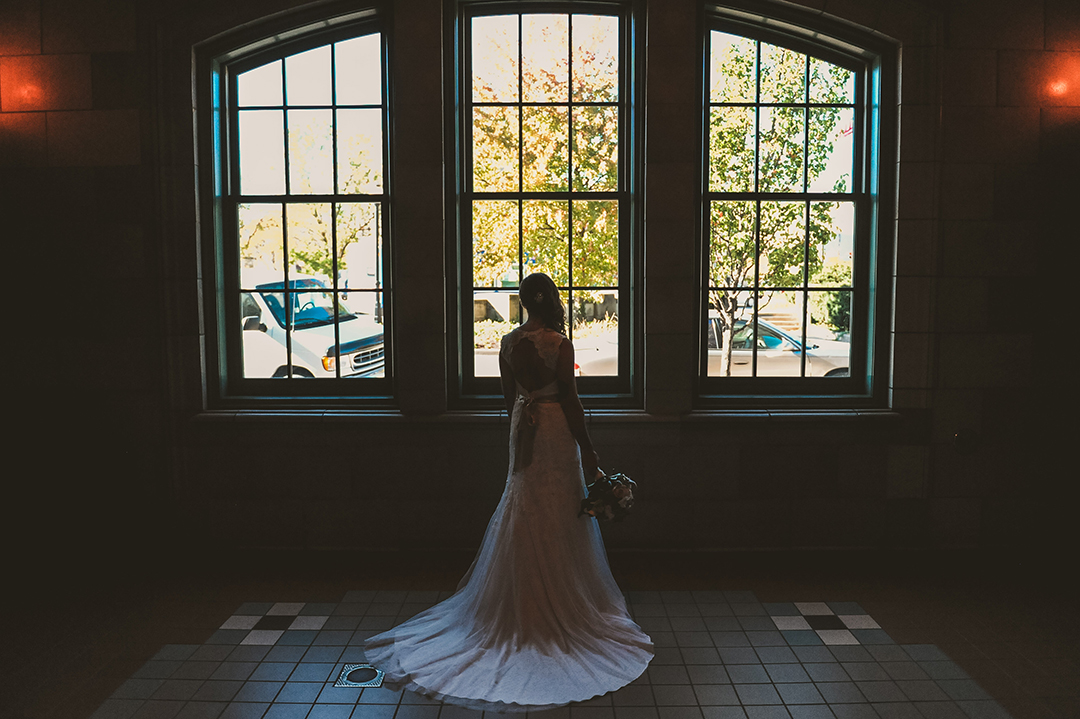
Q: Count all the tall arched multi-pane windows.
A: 3